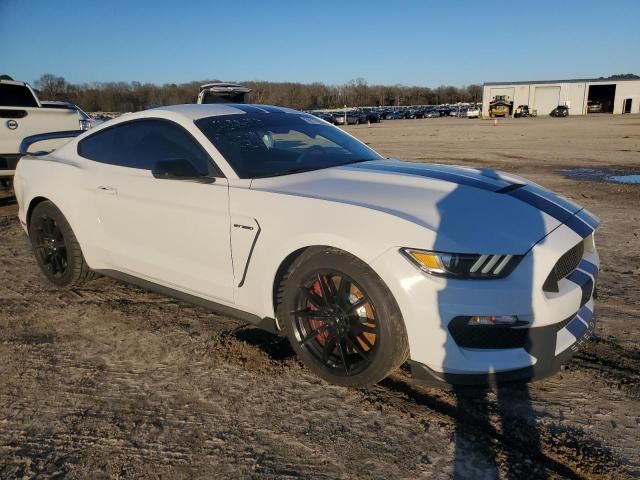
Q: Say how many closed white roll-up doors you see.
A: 2